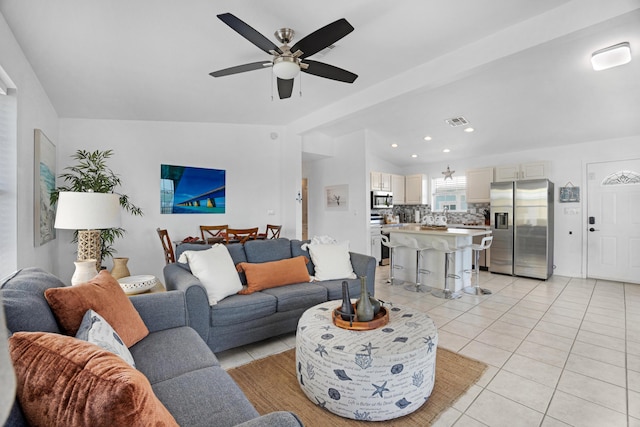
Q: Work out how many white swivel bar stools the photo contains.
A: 4